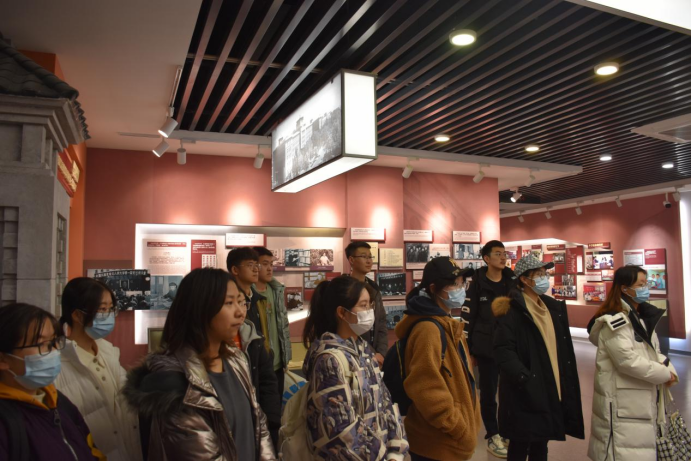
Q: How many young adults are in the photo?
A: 12